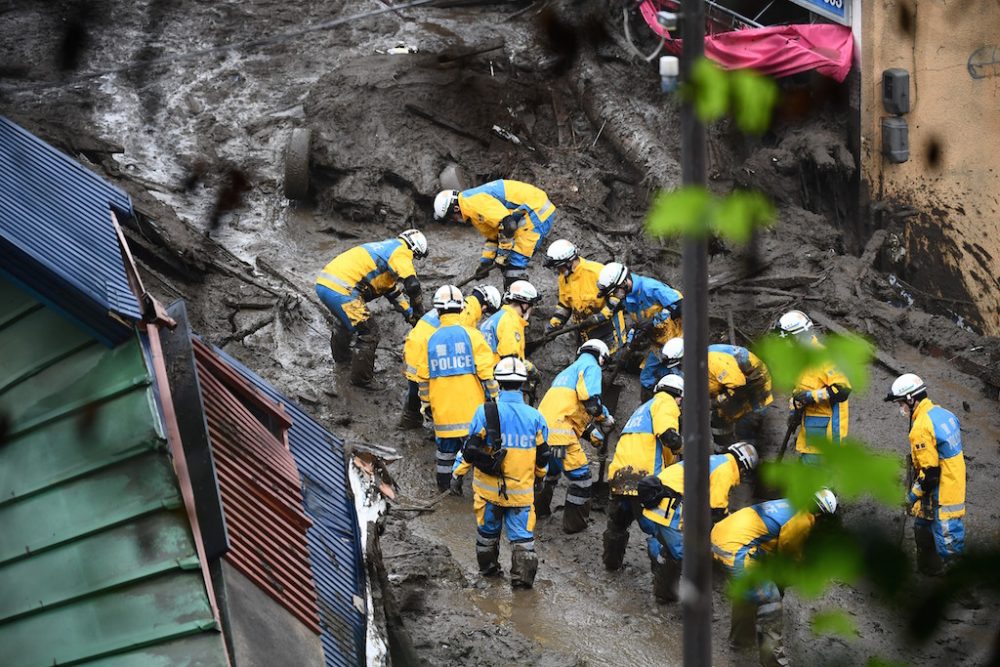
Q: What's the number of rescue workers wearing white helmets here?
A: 15